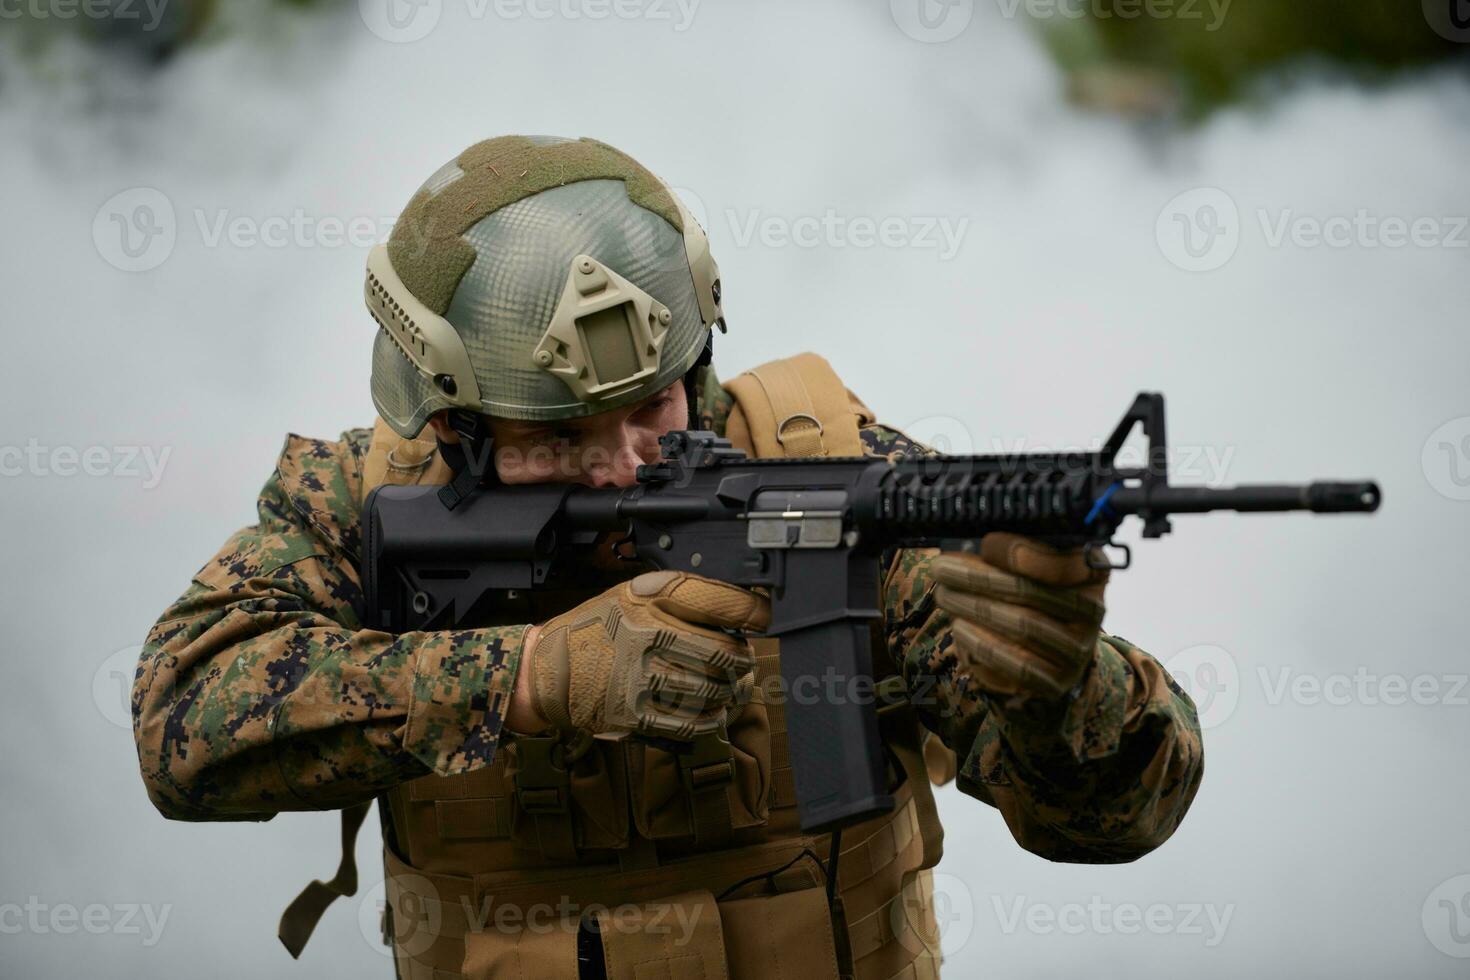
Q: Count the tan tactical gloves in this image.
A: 2